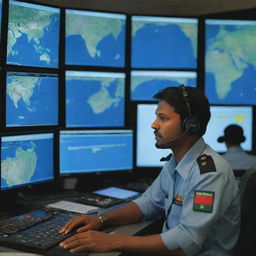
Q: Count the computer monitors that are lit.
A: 11